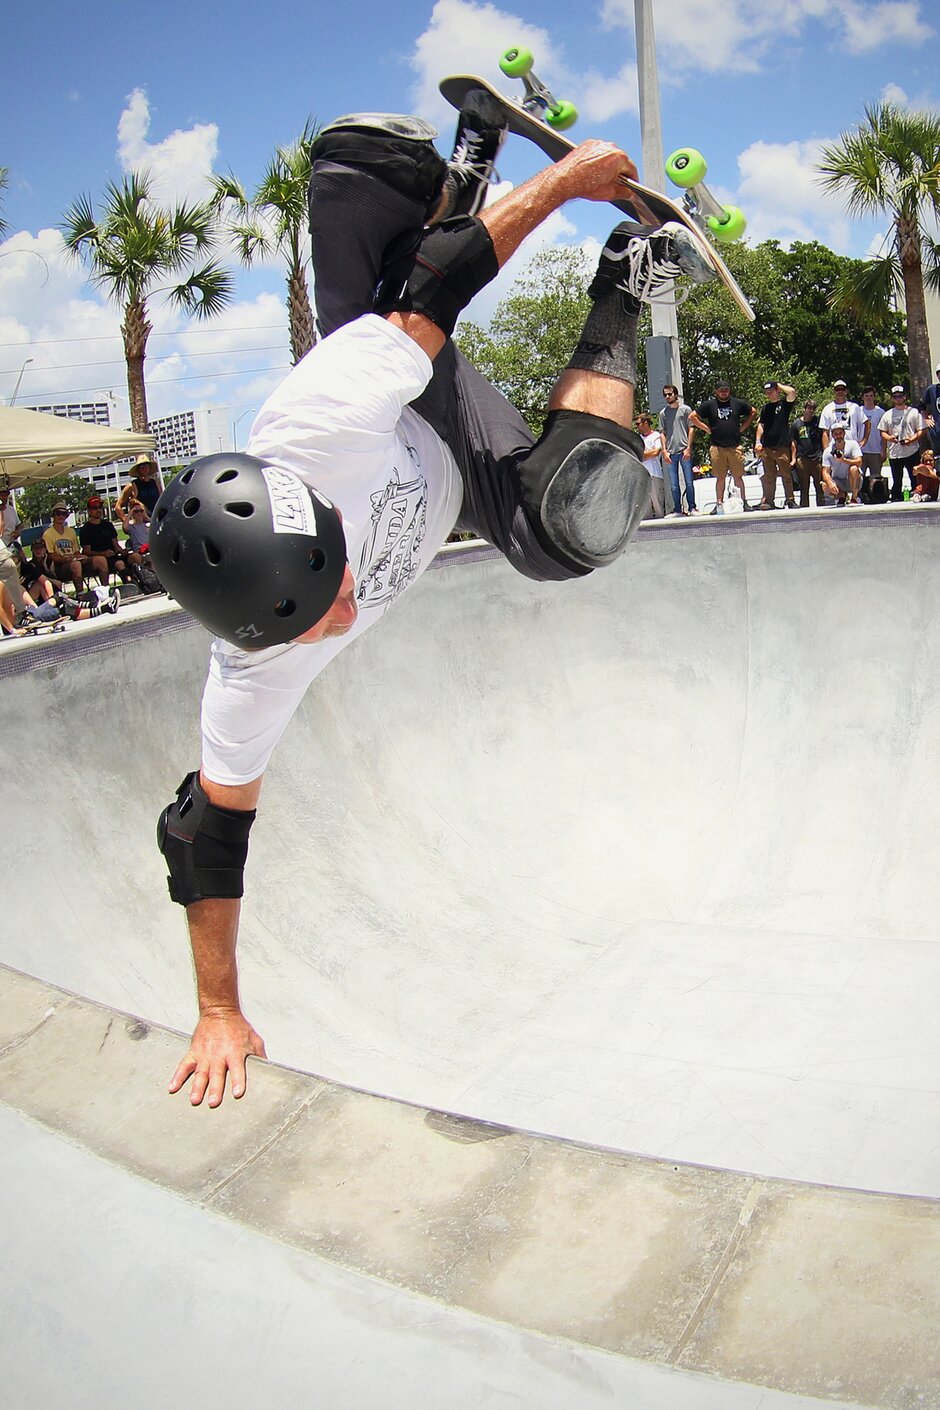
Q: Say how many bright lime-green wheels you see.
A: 4